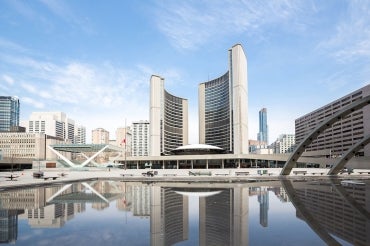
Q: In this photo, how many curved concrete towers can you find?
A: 2